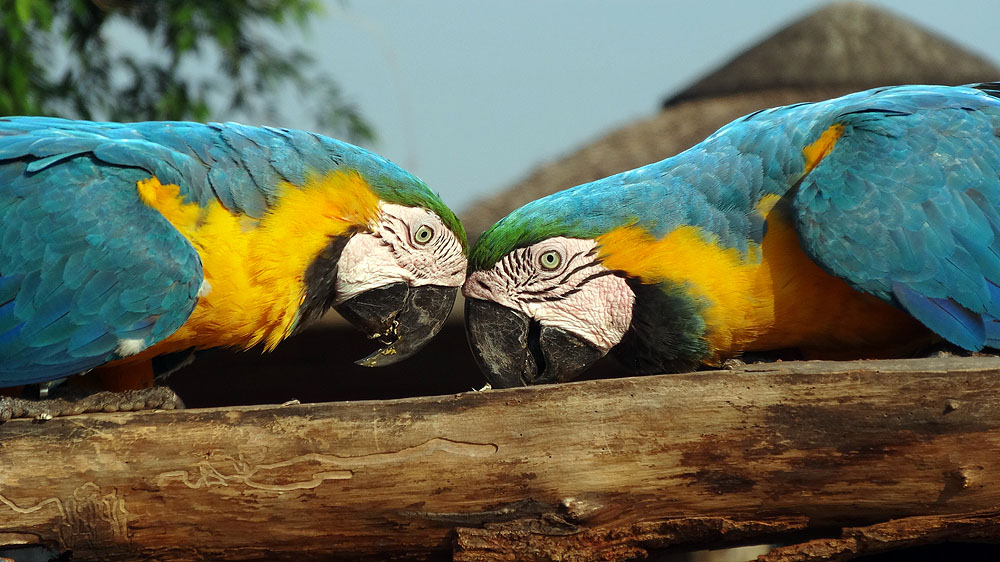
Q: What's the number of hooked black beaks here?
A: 2